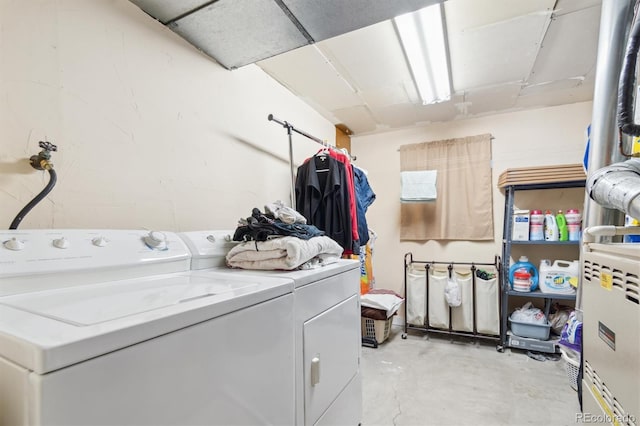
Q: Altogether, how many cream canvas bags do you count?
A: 4